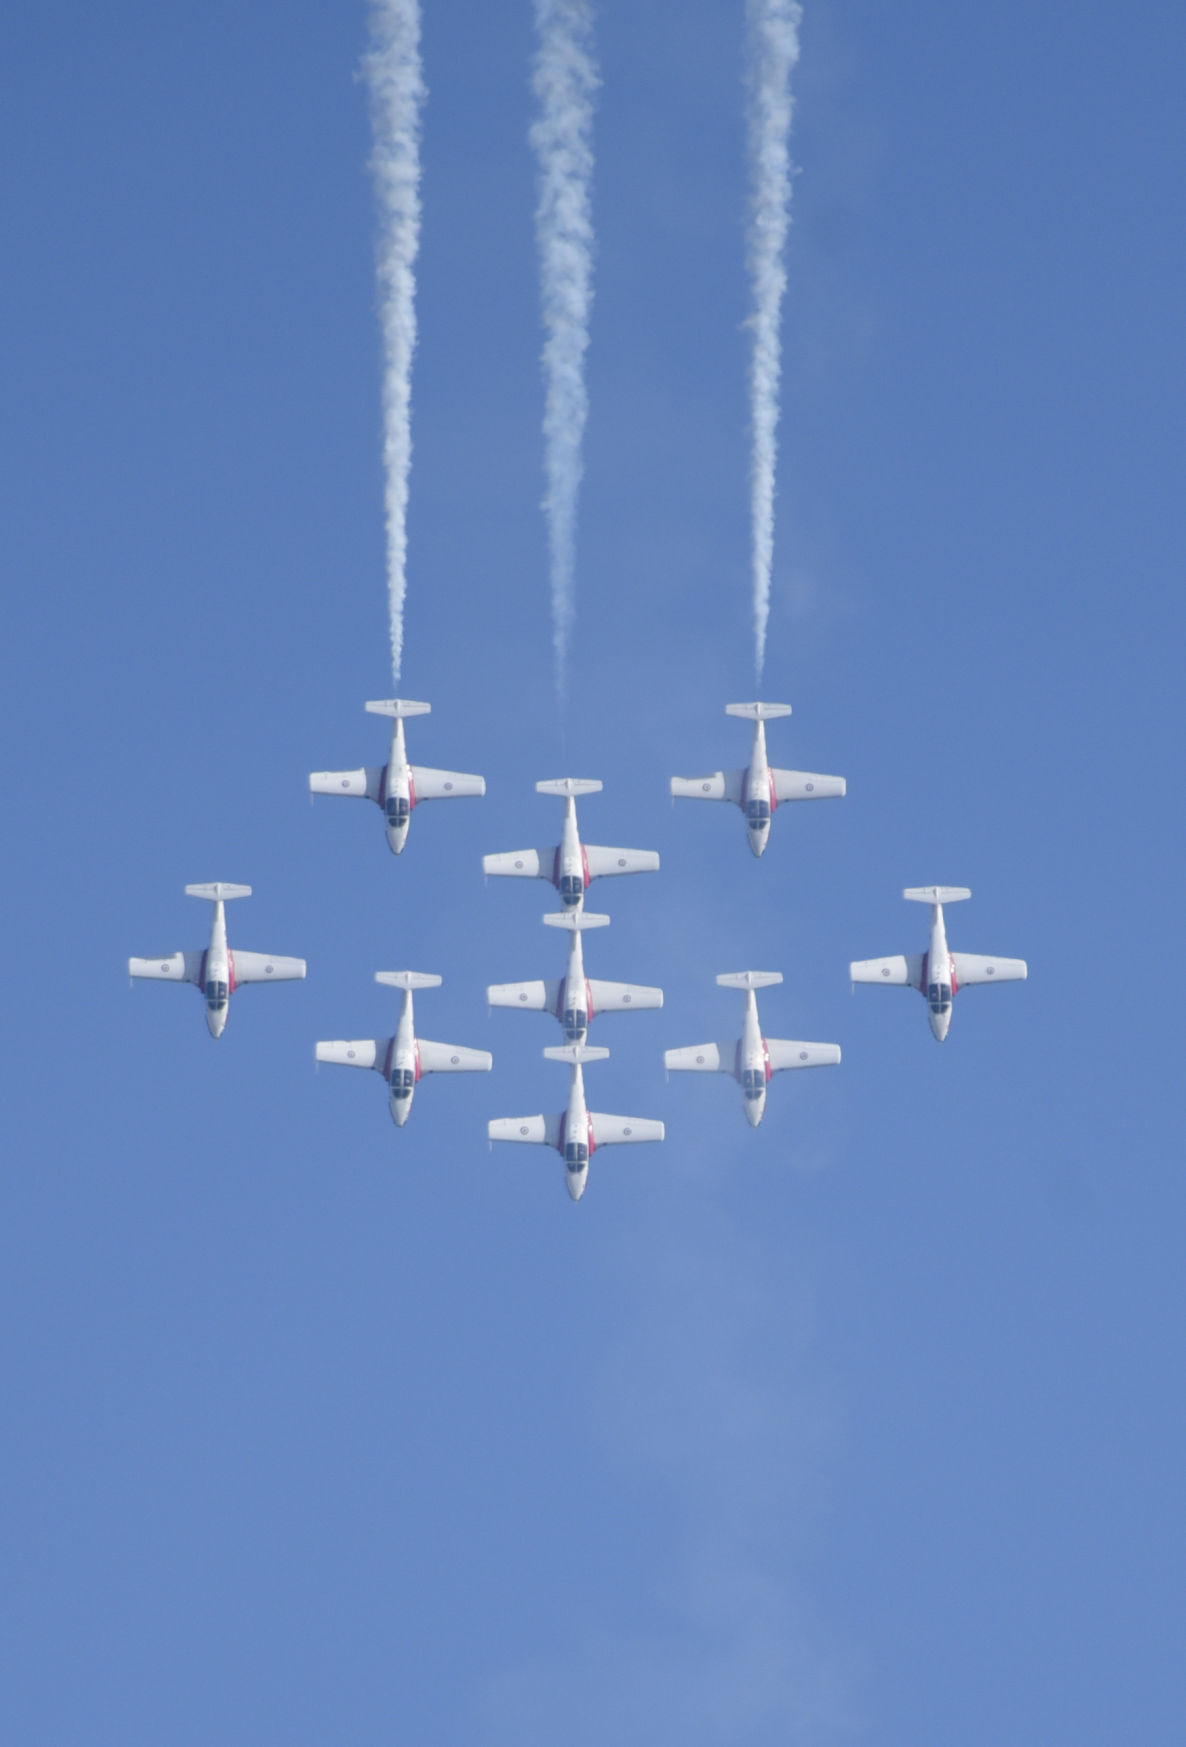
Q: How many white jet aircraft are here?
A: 9